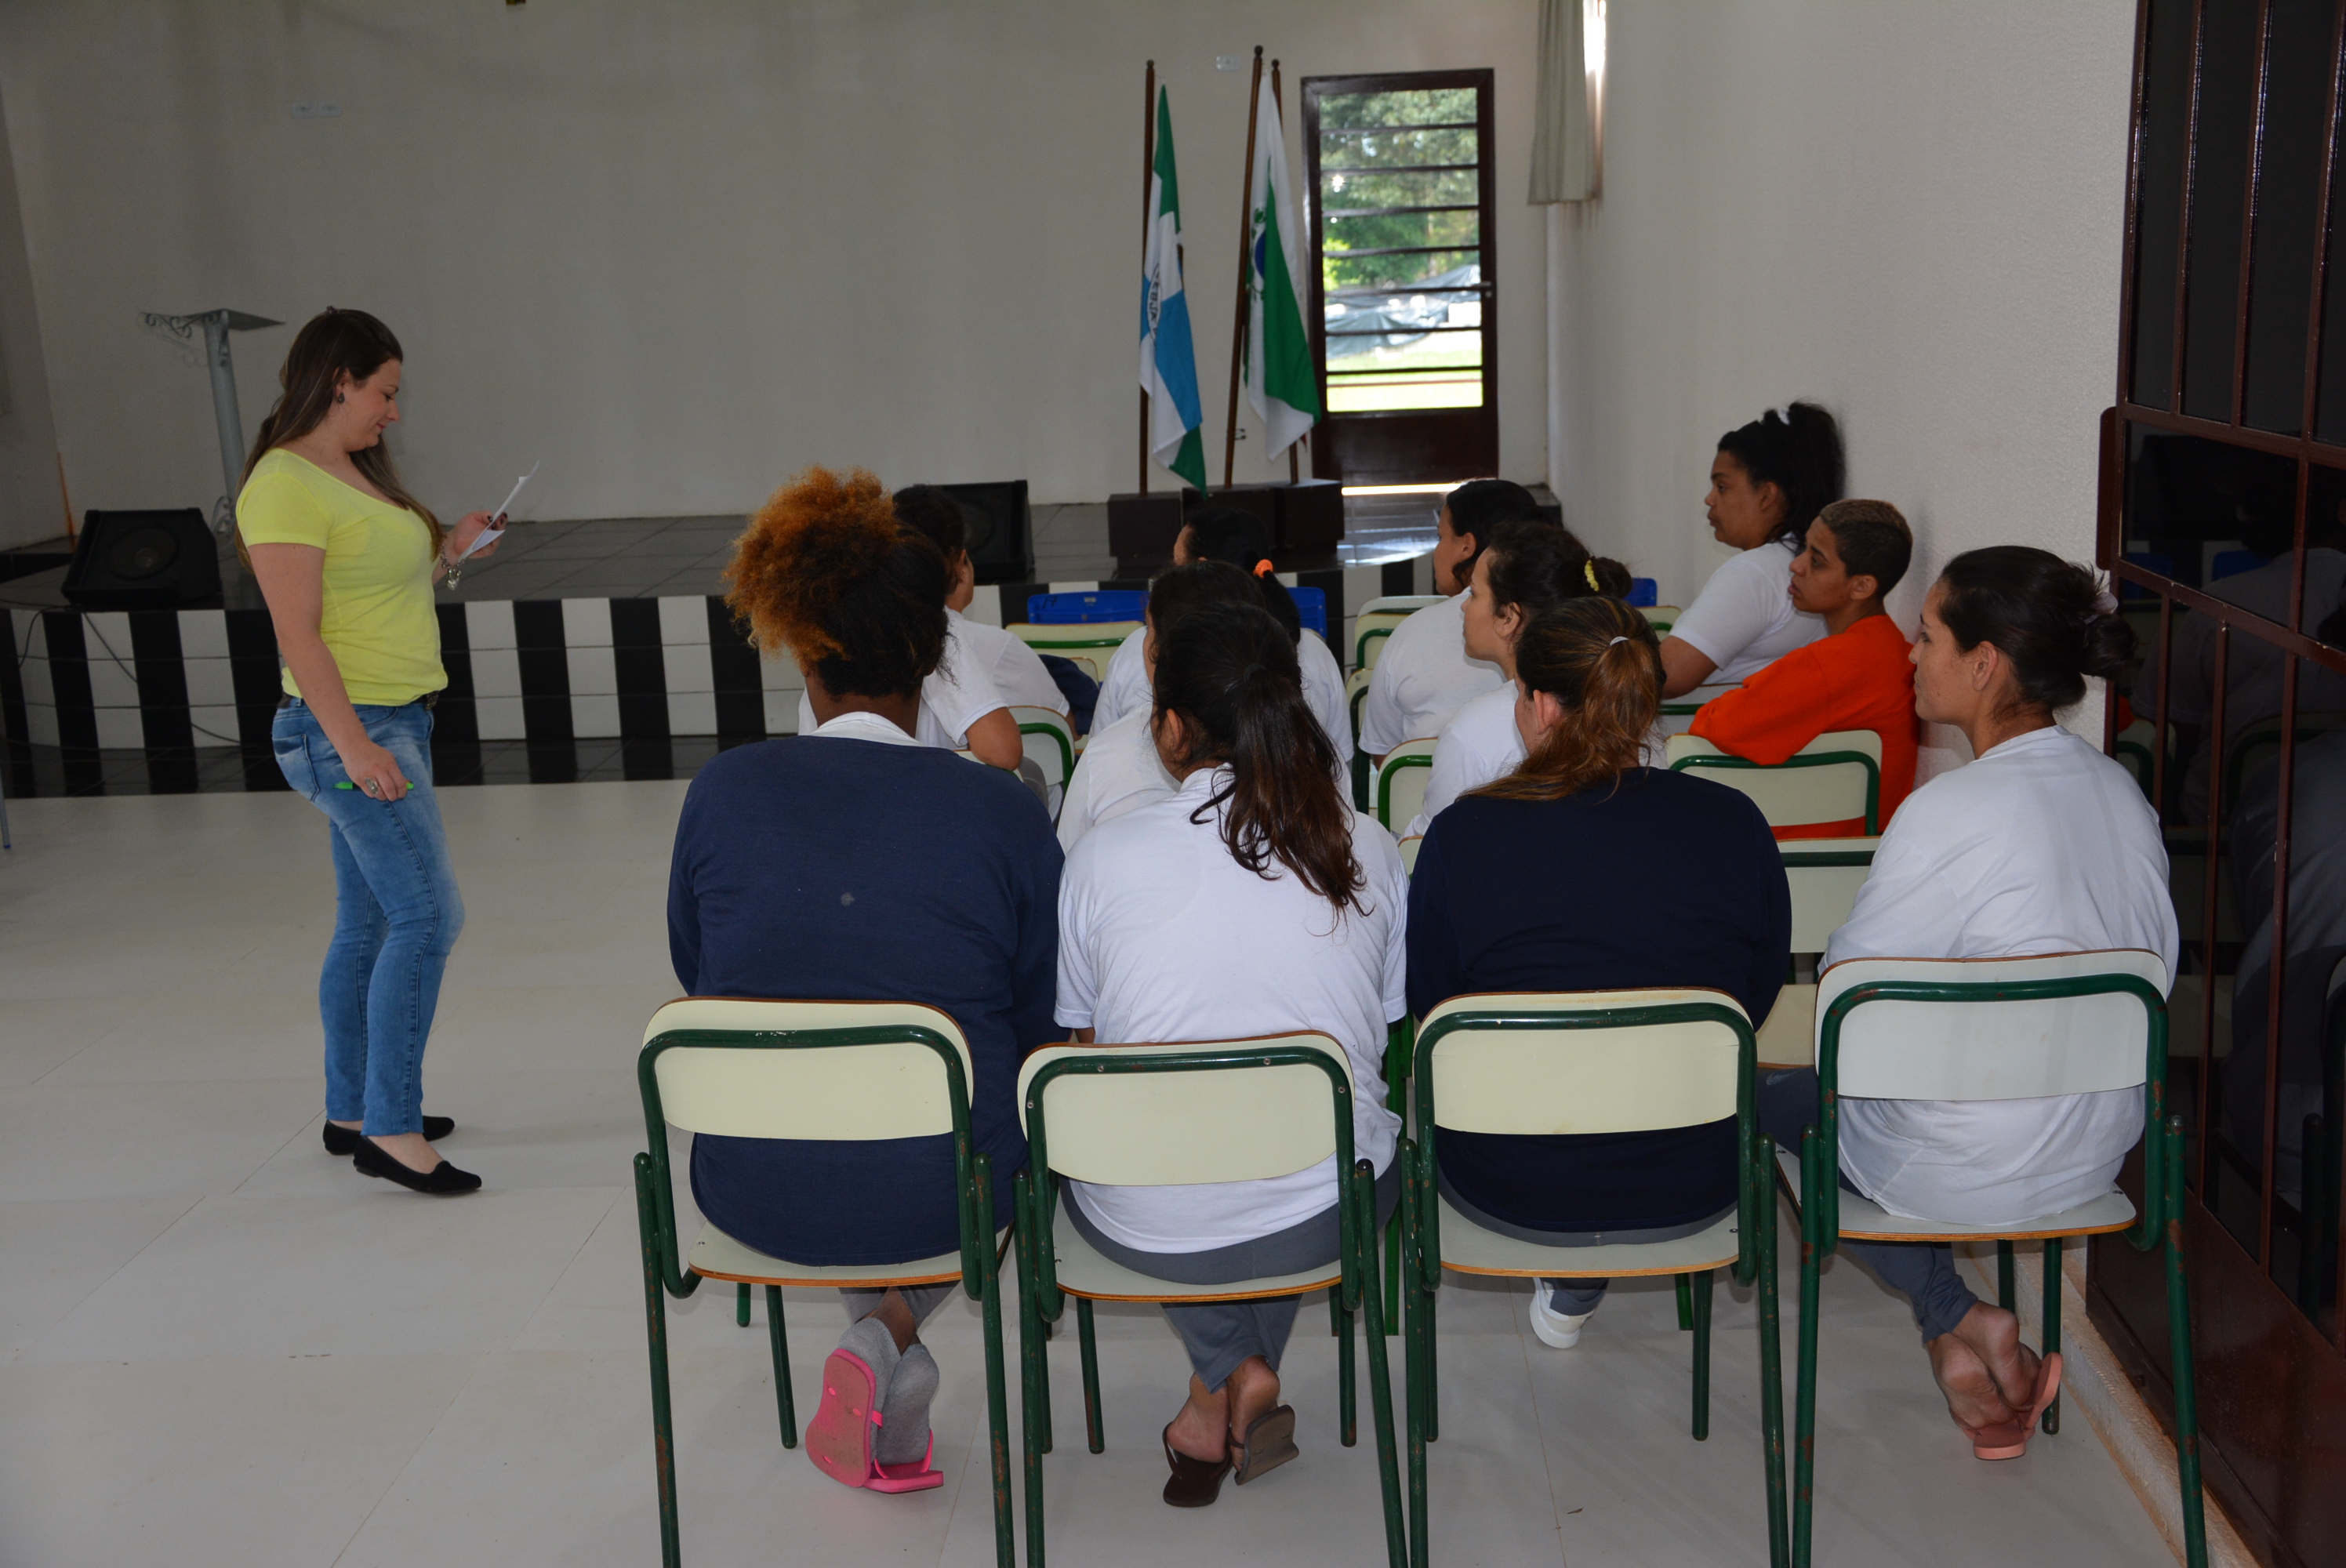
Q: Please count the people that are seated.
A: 12